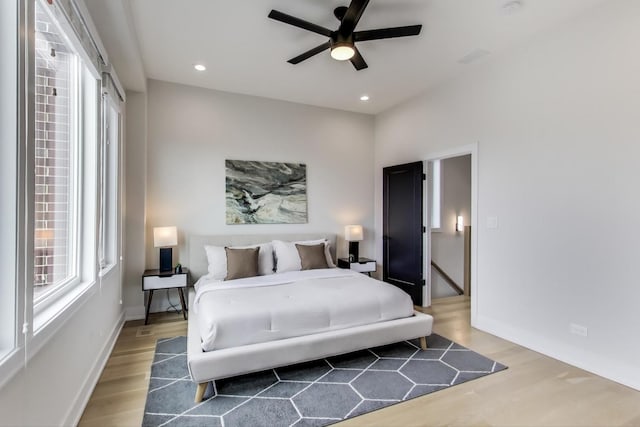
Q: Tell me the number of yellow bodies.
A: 0